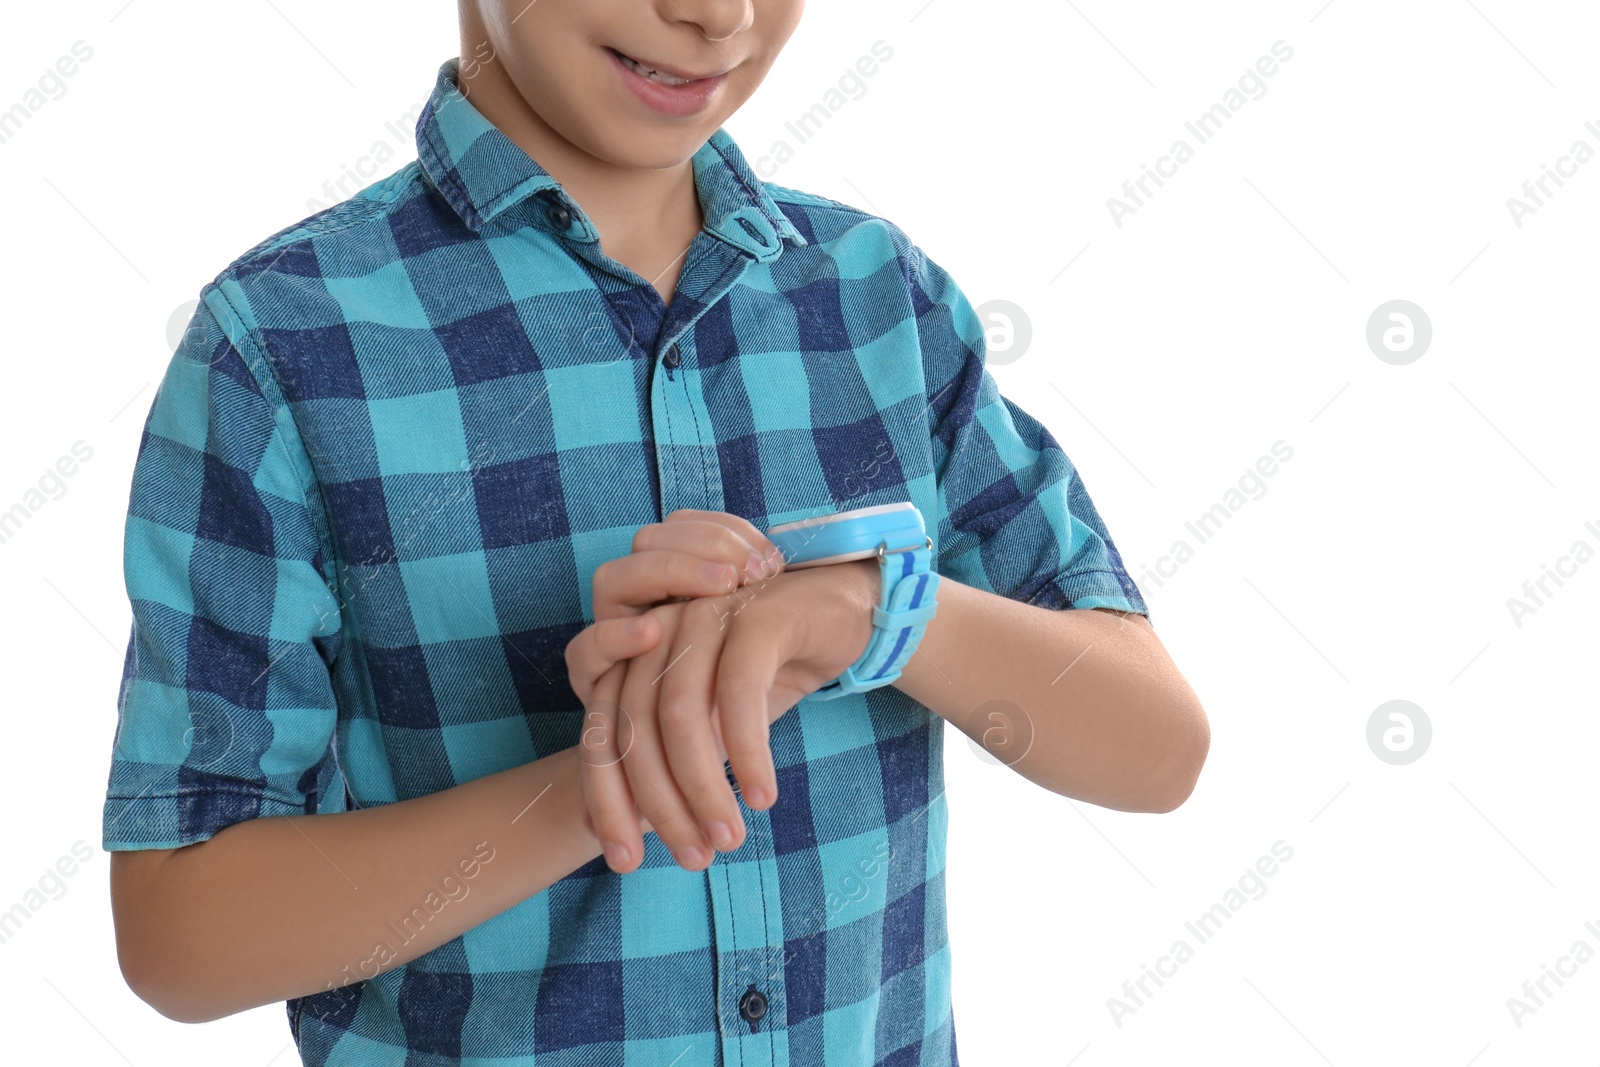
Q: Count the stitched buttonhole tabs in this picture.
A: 1